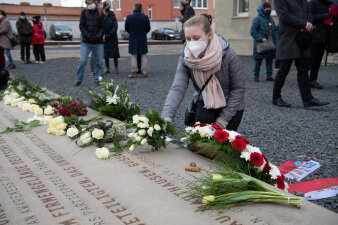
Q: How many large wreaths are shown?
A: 1